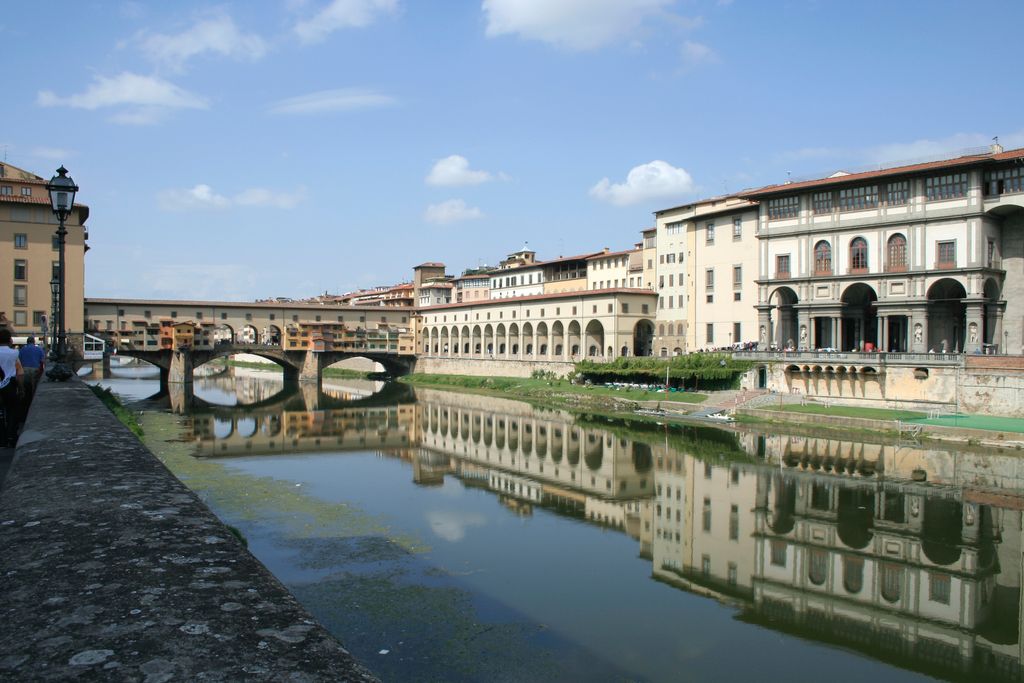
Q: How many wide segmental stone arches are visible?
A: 3